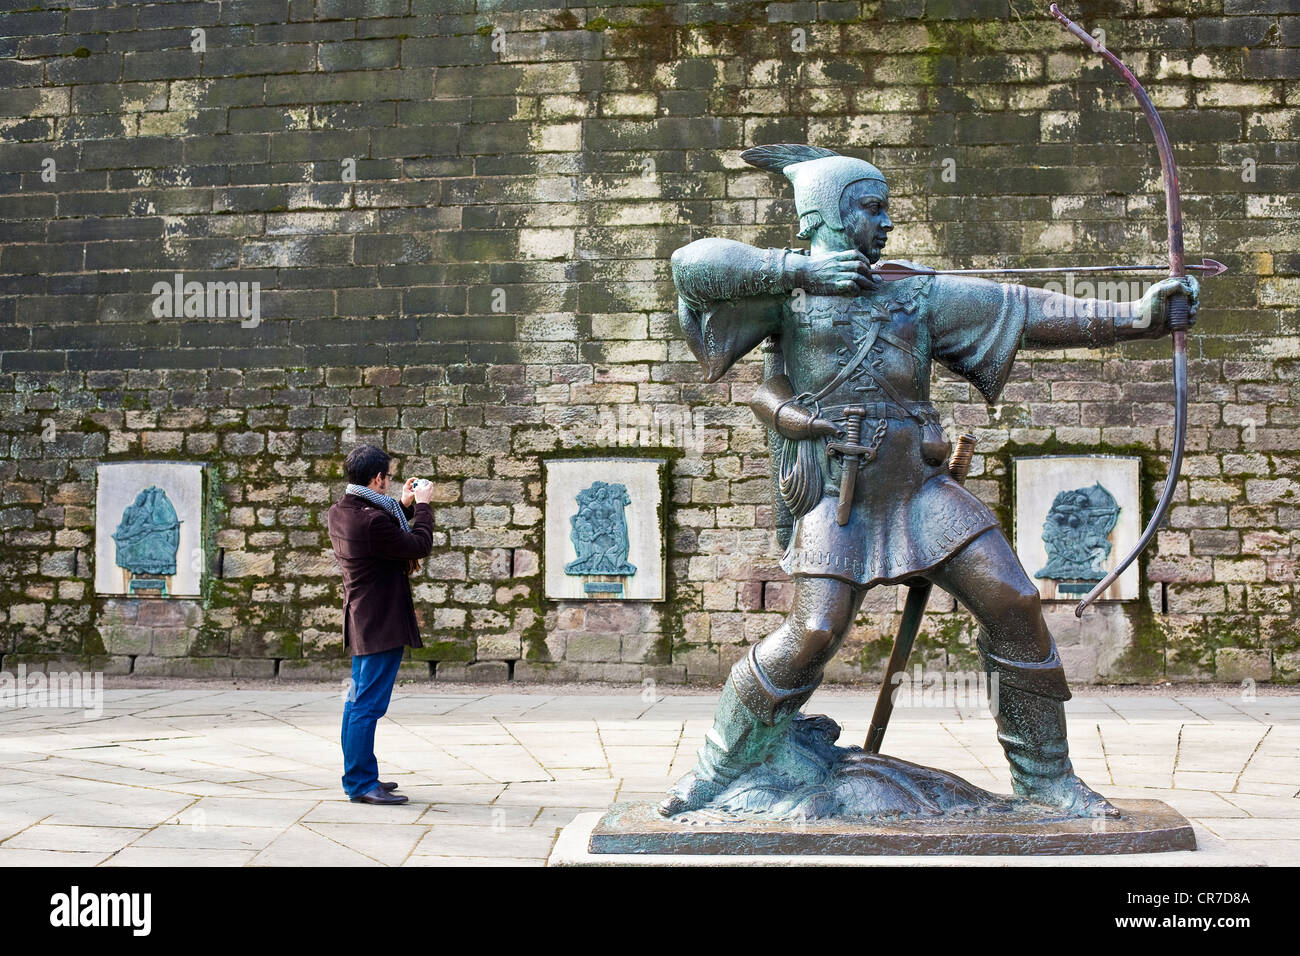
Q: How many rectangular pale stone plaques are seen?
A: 3